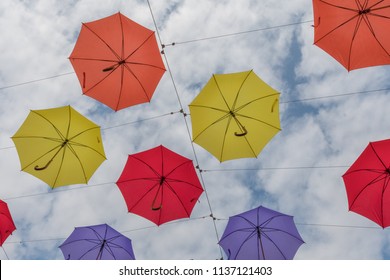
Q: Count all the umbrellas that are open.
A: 9